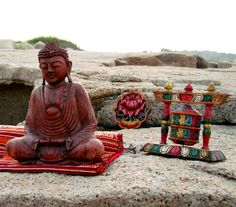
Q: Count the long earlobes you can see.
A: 2